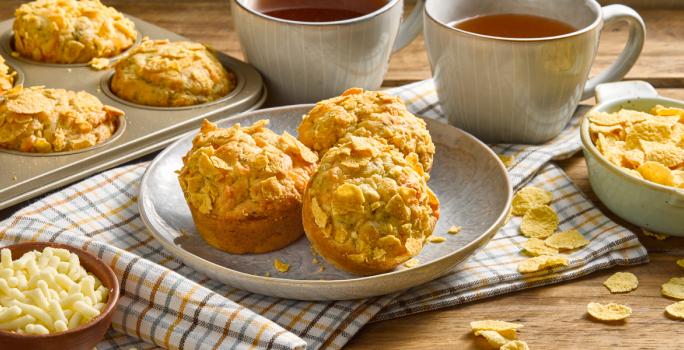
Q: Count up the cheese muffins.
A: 7